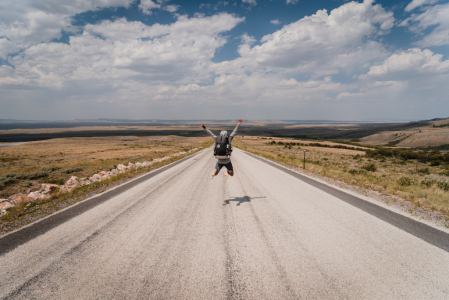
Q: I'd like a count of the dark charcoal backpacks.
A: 1